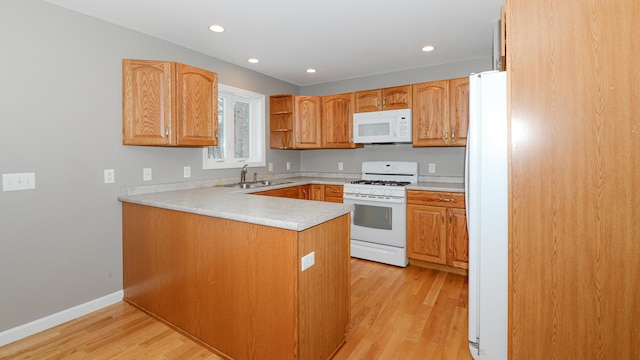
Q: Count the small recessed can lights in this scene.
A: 4